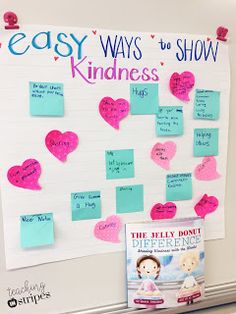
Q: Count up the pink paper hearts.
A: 9